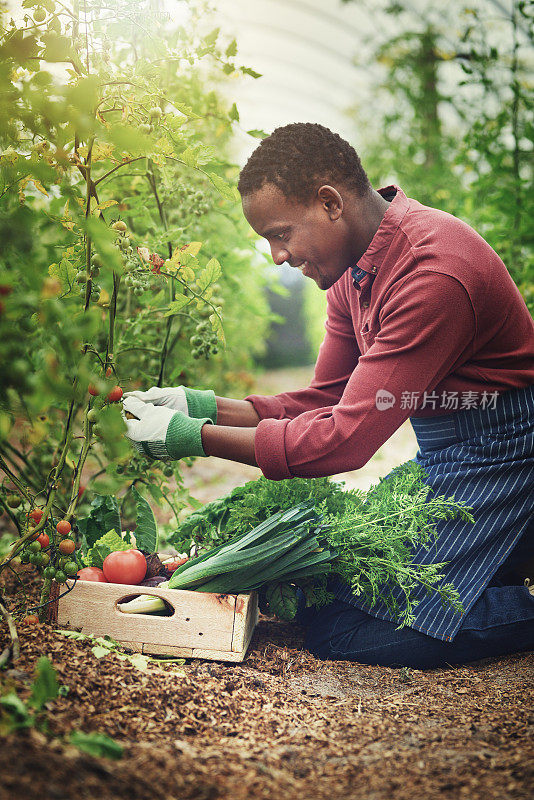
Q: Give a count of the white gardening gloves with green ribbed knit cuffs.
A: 2